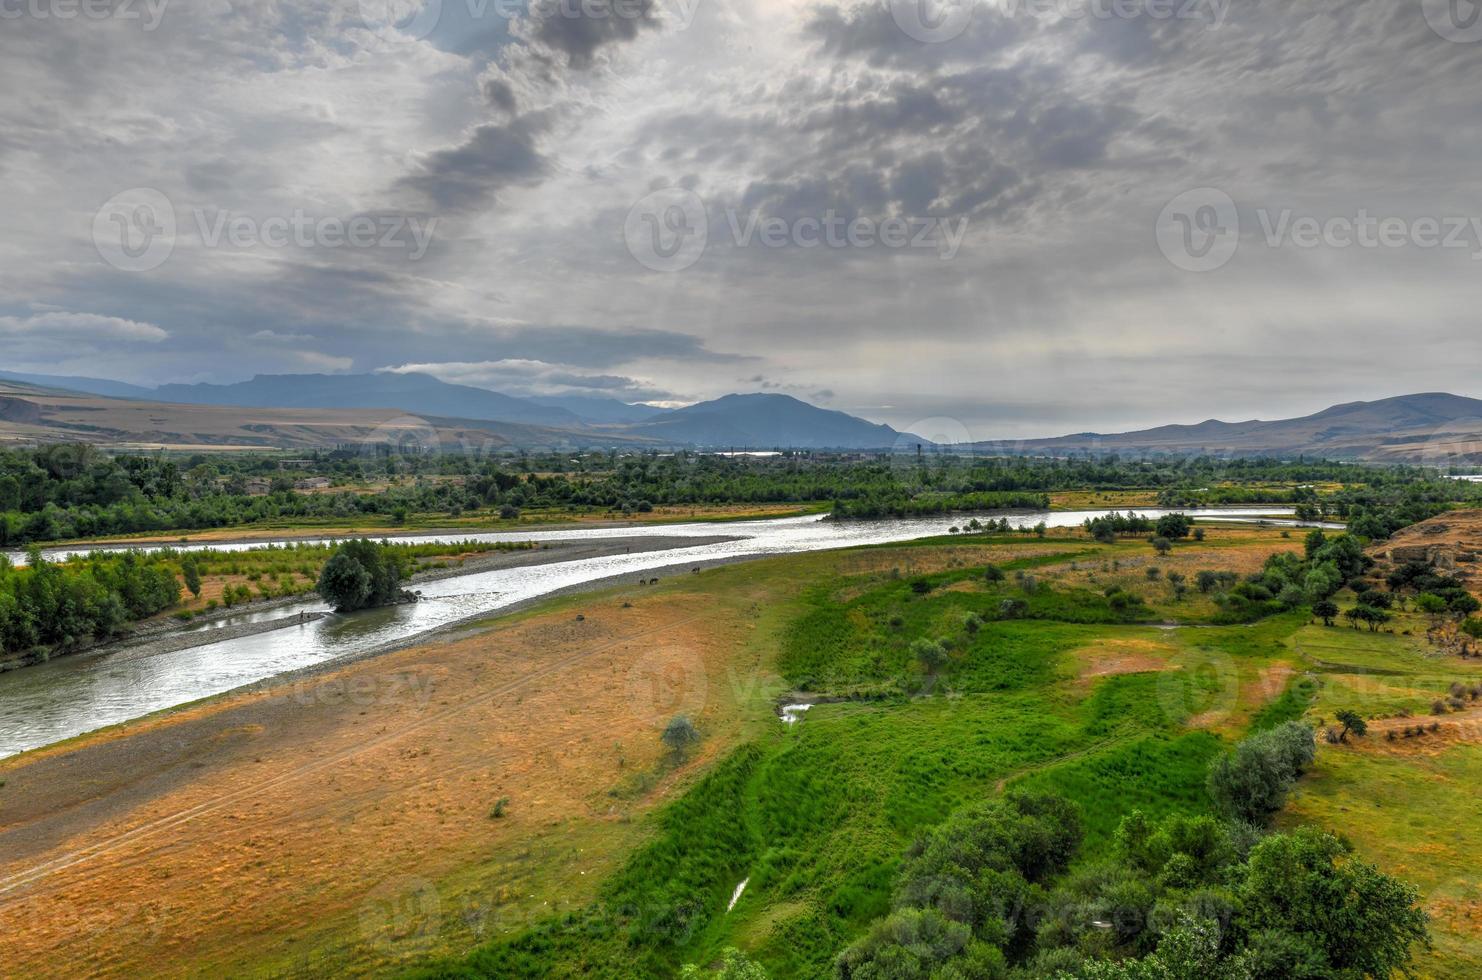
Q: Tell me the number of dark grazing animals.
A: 3